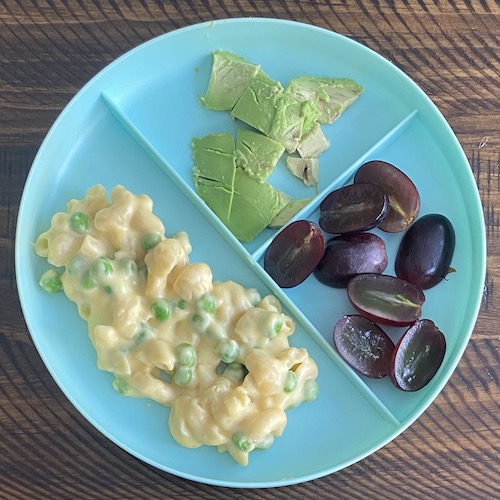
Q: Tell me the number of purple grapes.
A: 8